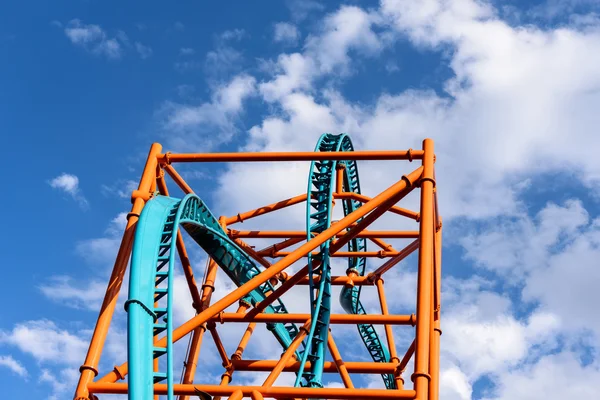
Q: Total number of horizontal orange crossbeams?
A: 7